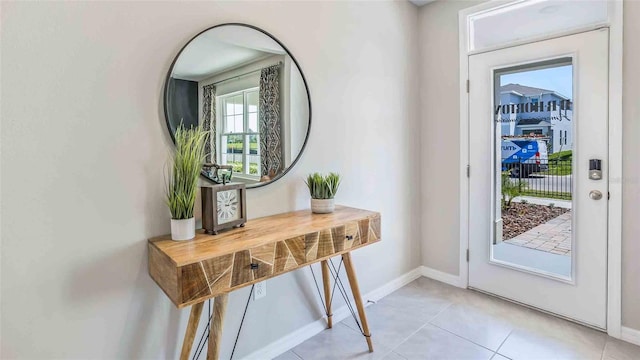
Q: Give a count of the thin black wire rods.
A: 8